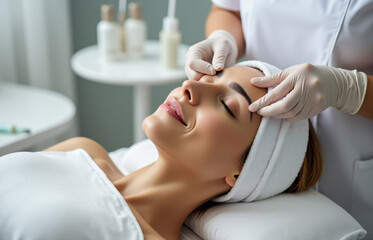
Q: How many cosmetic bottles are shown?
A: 3